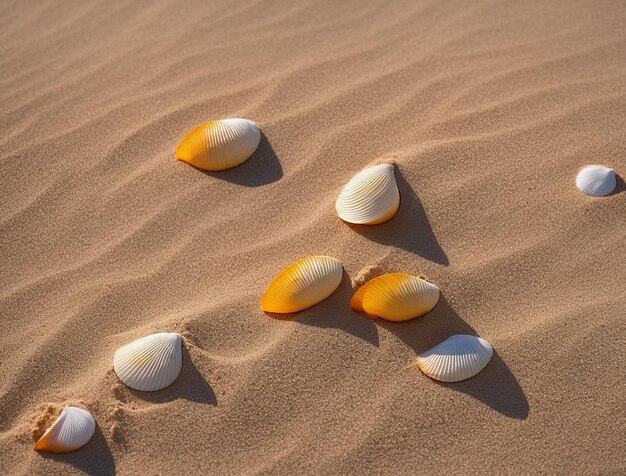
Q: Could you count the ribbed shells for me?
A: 8